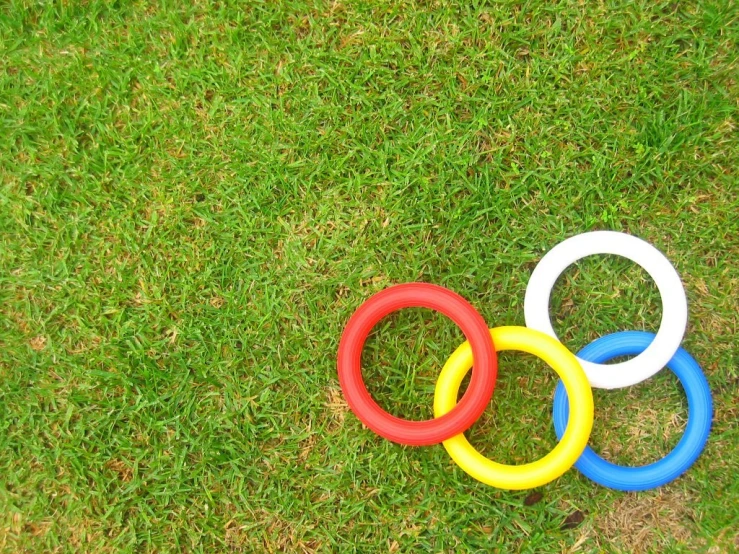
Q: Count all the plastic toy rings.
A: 4